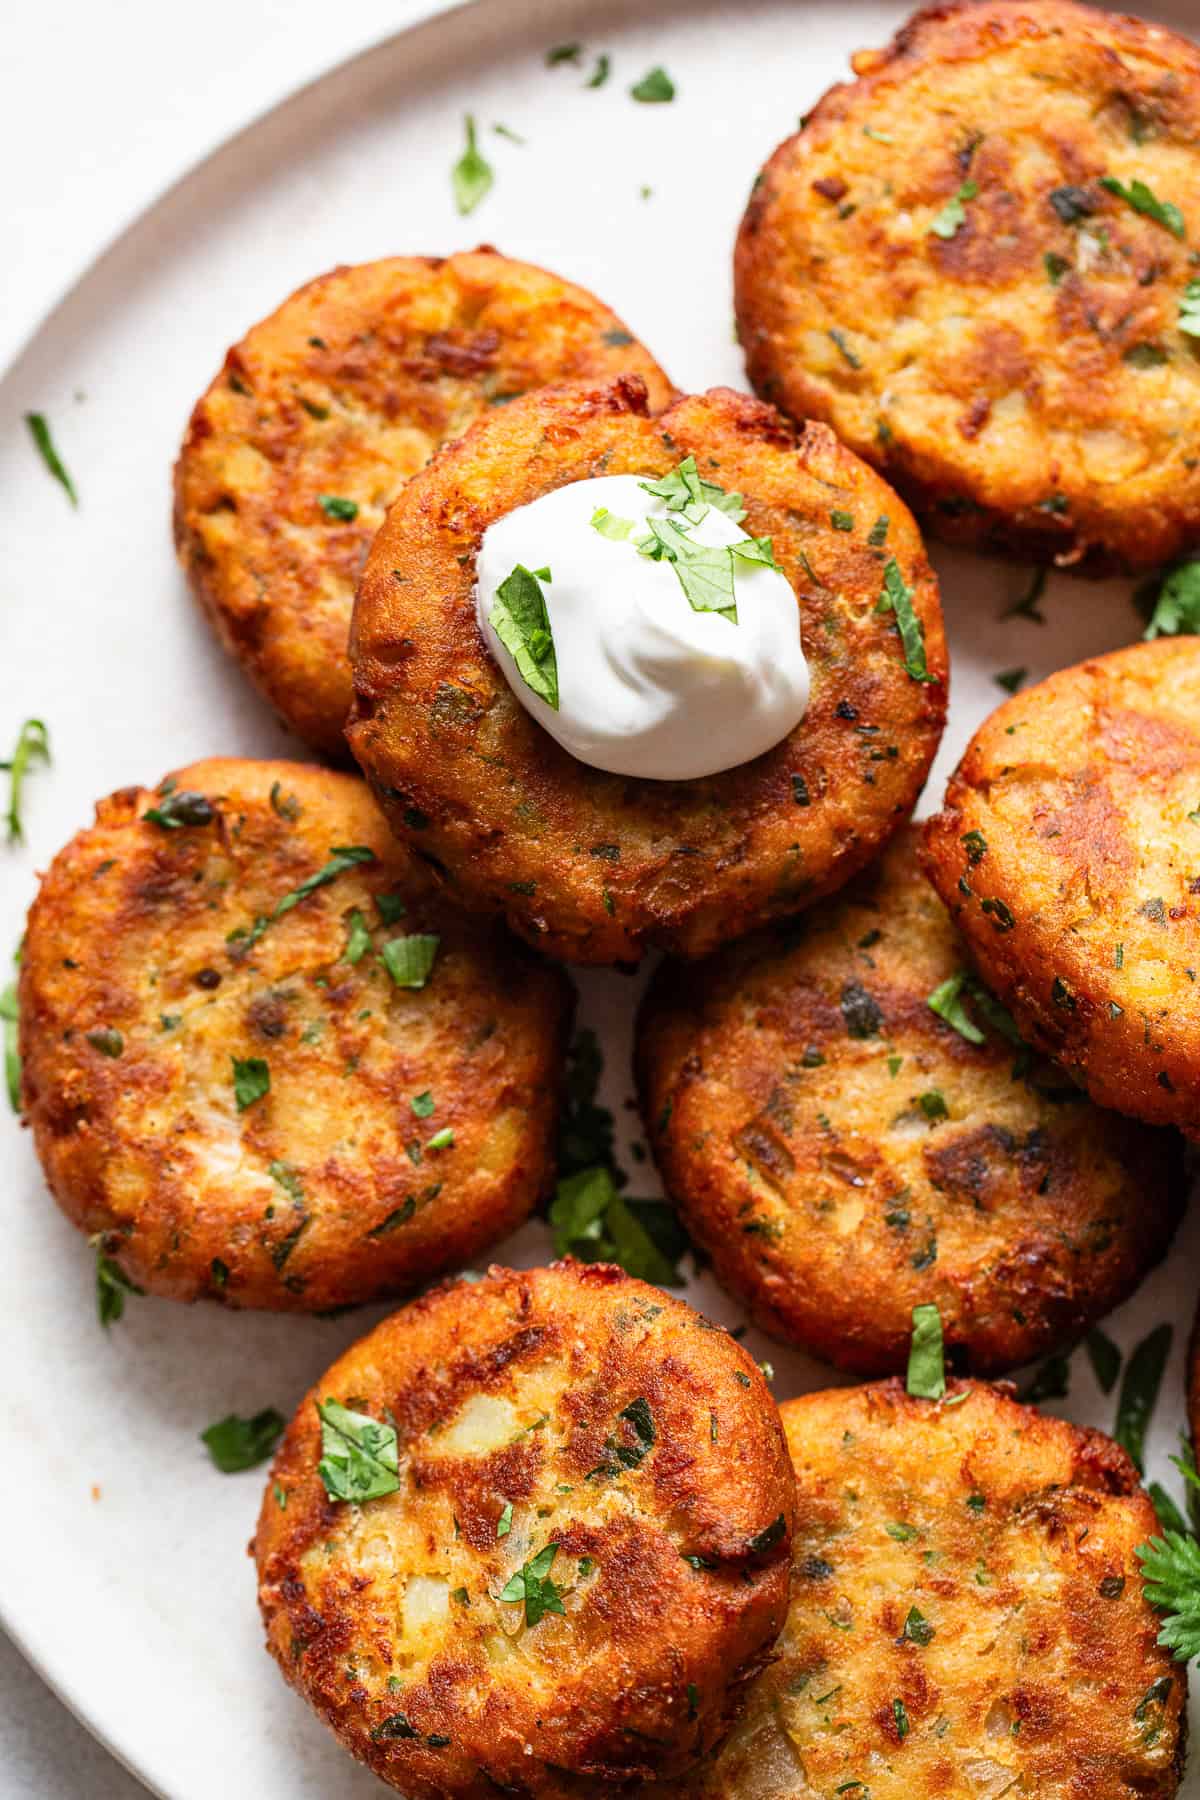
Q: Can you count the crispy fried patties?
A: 8